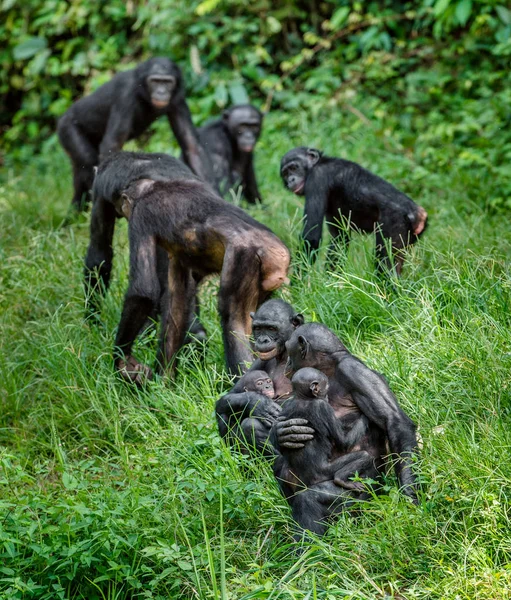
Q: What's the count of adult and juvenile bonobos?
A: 9